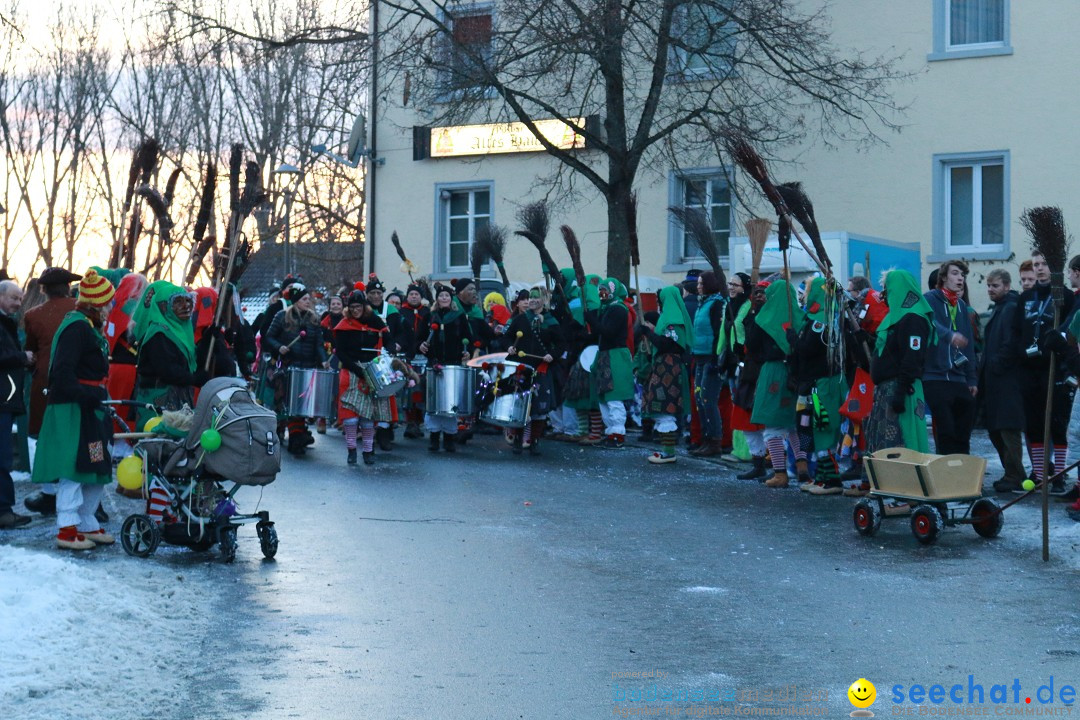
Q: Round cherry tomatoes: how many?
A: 0